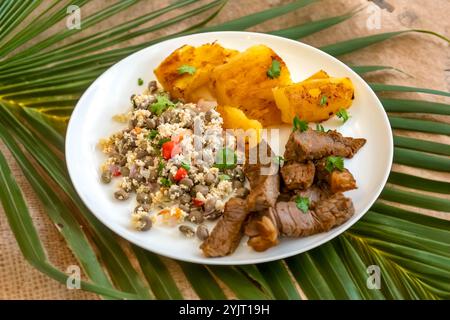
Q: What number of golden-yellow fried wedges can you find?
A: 4